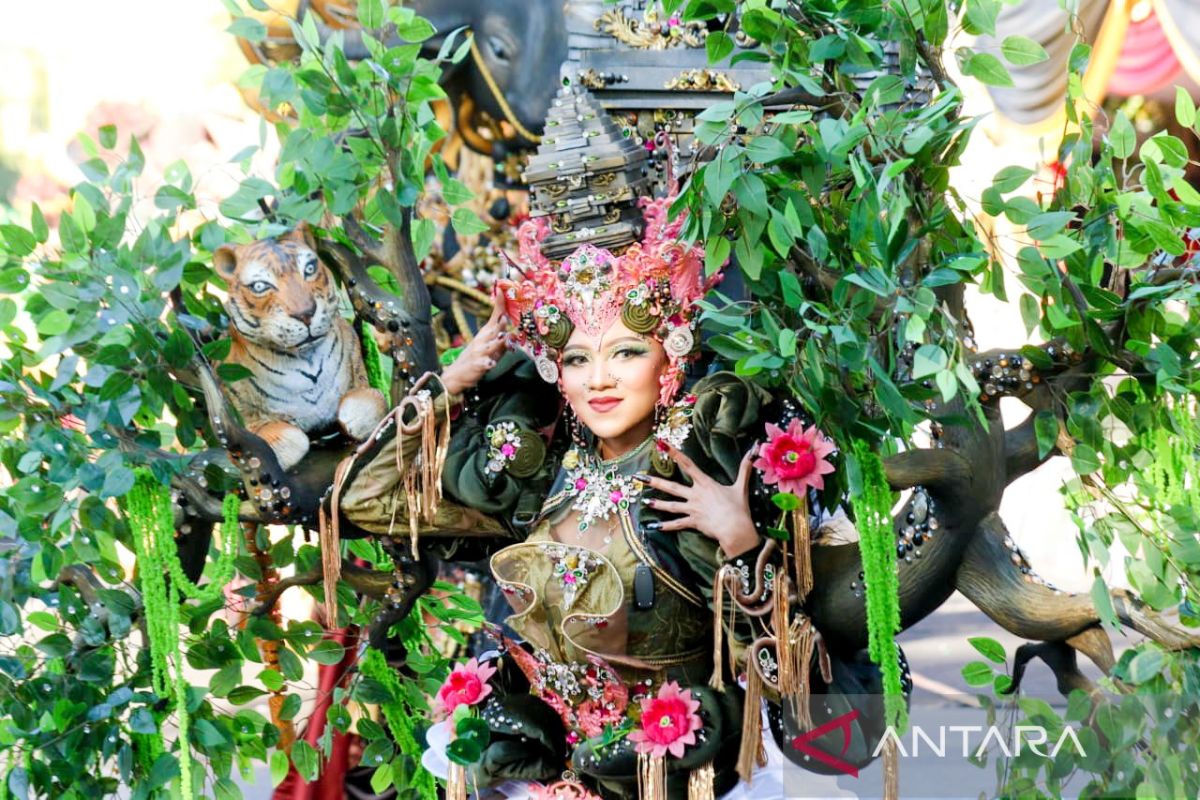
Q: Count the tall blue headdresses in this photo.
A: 0